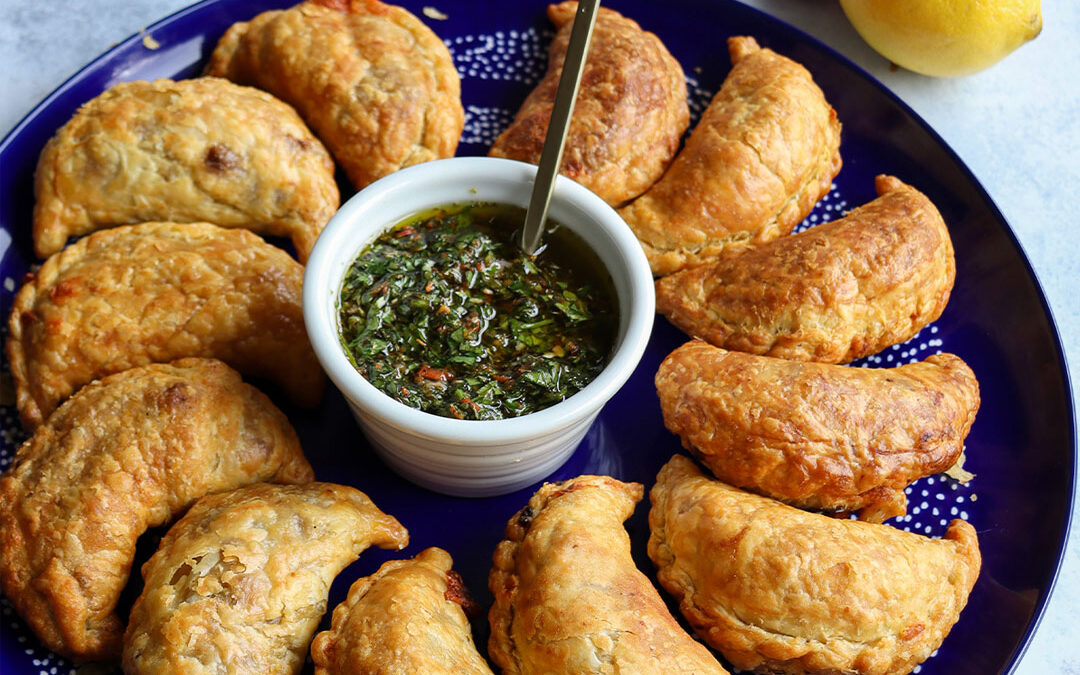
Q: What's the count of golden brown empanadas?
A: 12